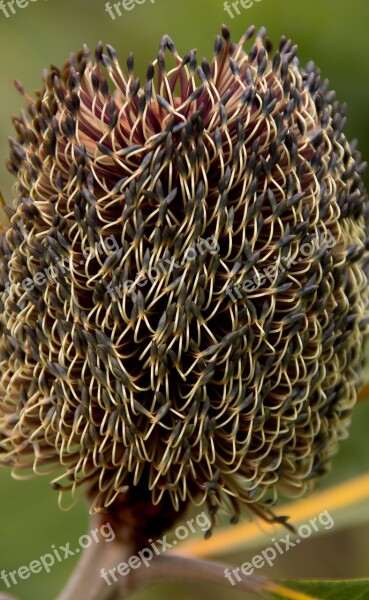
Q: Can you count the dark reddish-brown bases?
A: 1